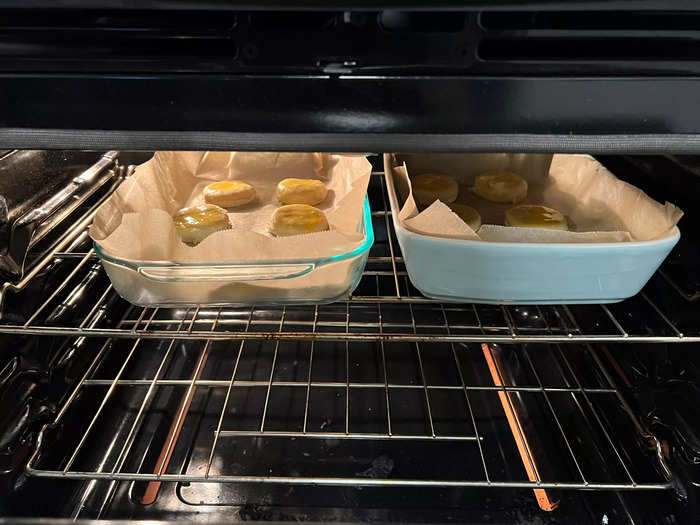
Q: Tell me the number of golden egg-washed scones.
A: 8